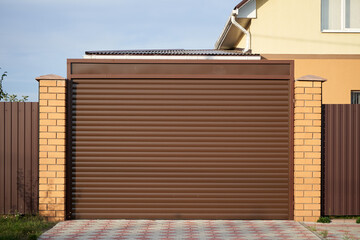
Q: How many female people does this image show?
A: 0